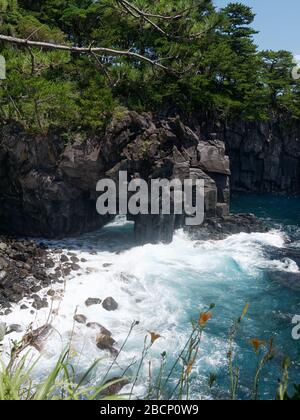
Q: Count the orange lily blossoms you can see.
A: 3